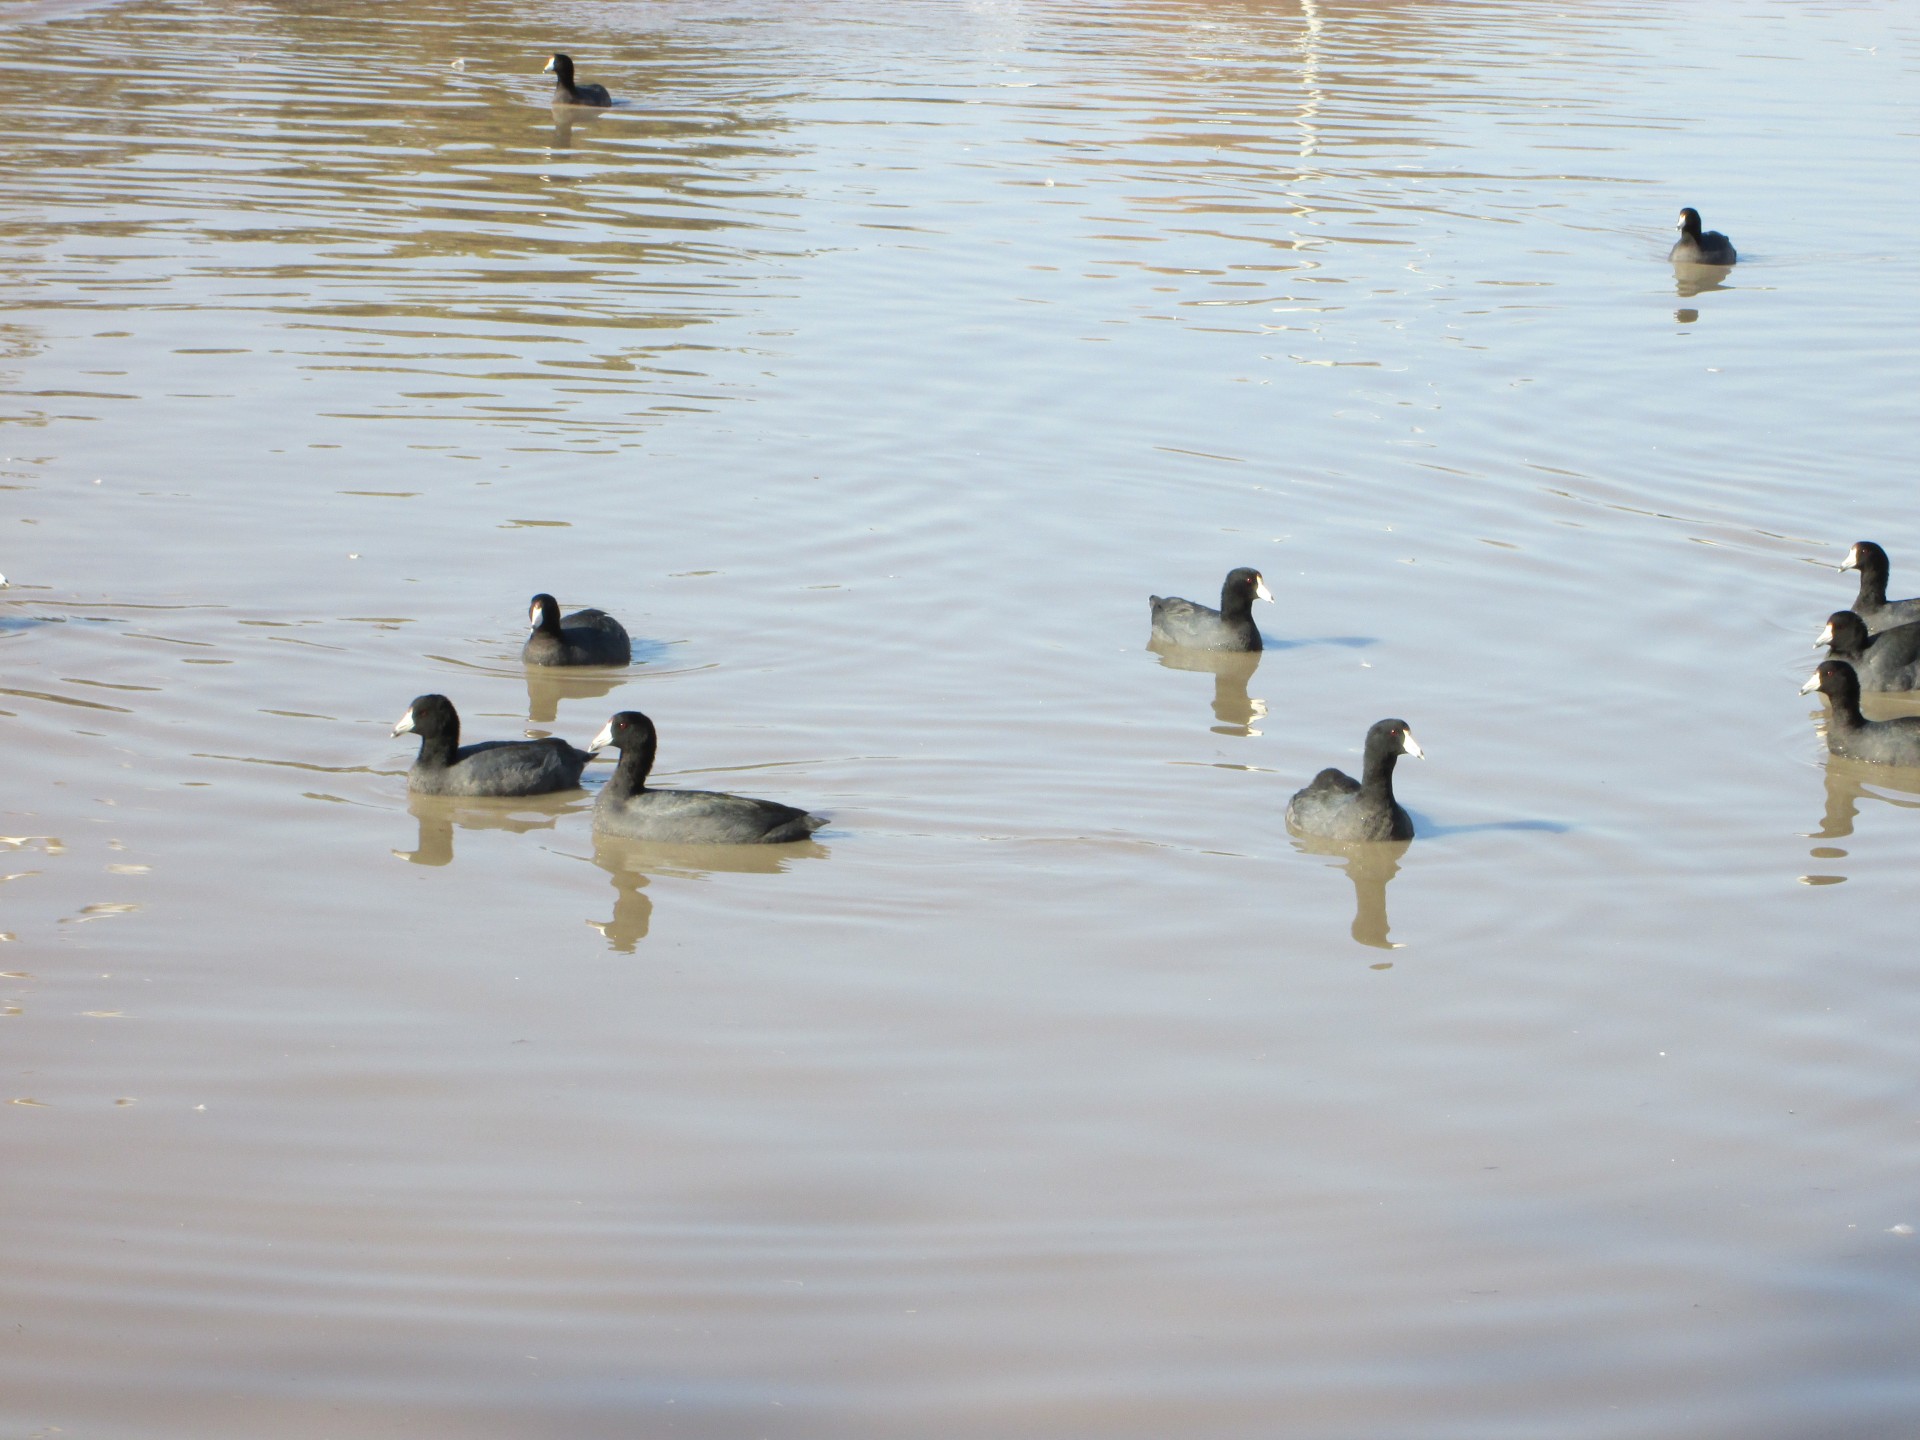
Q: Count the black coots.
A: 10